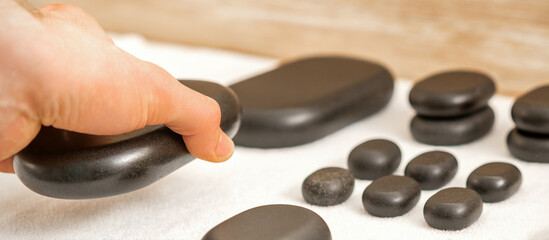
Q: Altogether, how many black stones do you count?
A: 13